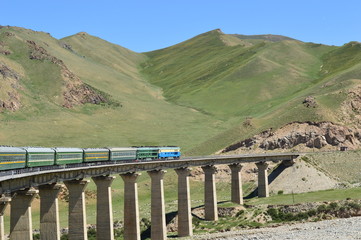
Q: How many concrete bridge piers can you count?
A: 11